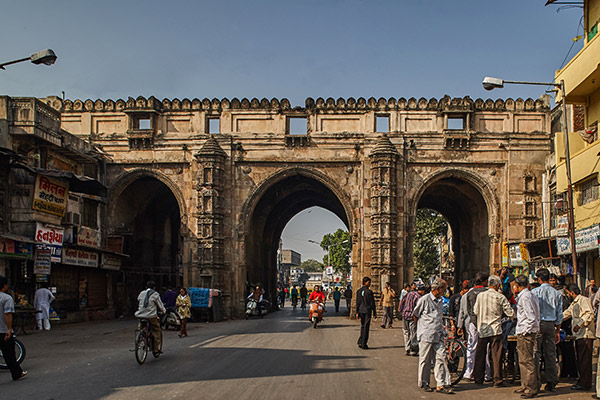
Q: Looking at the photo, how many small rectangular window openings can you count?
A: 5